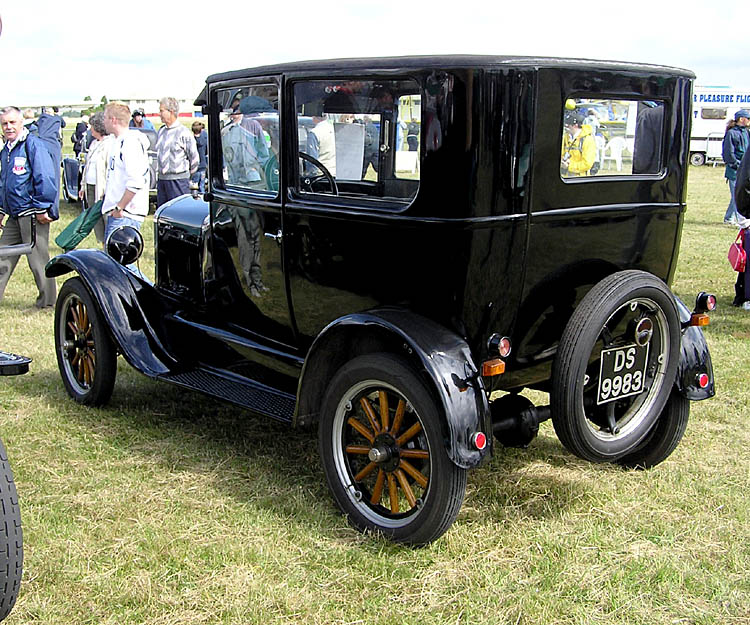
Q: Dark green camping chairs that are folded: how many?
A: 1